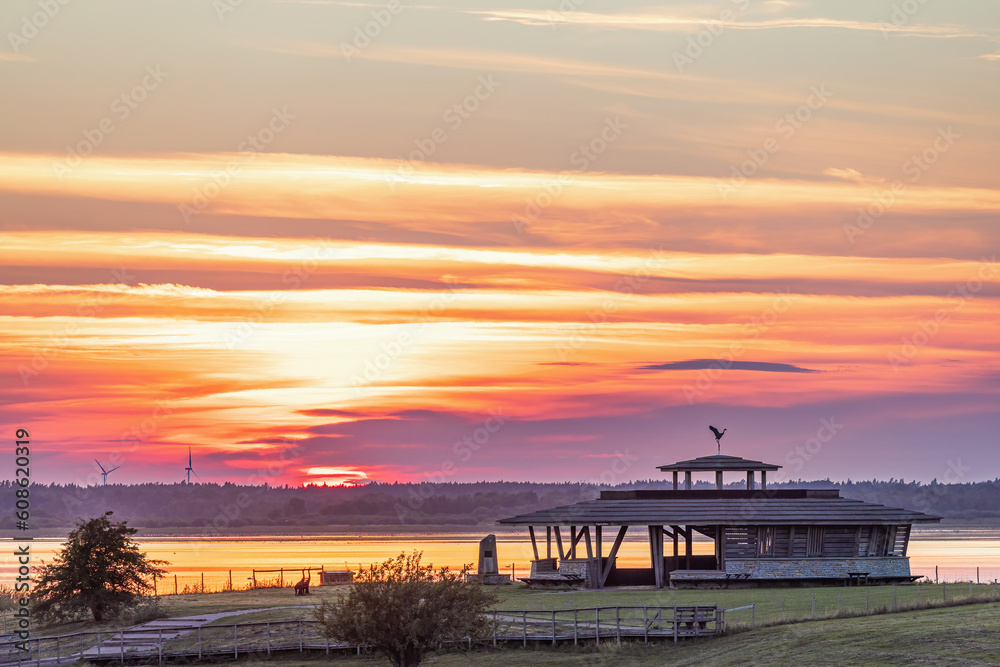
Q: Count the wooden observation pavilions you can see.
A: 1